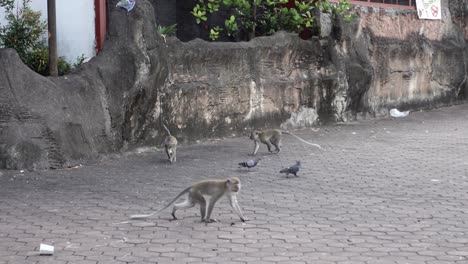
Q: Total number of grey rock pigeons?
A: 2